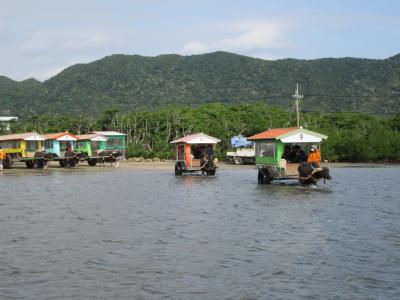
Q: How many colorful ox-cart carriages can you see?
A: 6